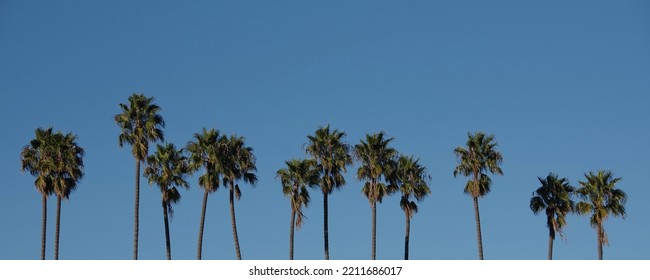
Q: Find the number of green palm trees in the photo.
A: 13